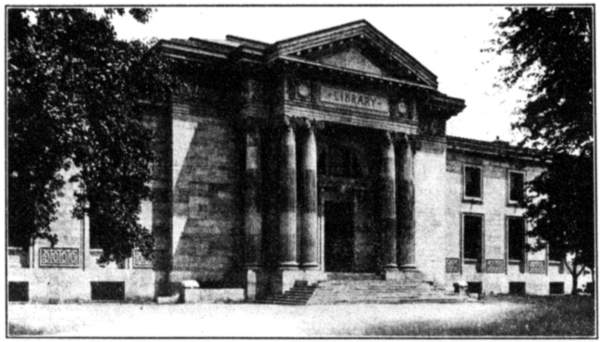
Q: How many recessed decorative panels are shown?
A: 5